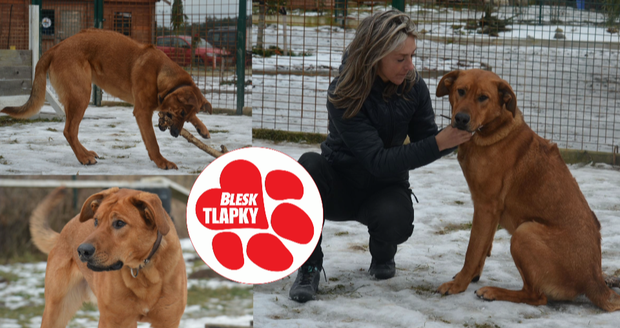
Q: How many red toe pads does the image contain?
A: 4